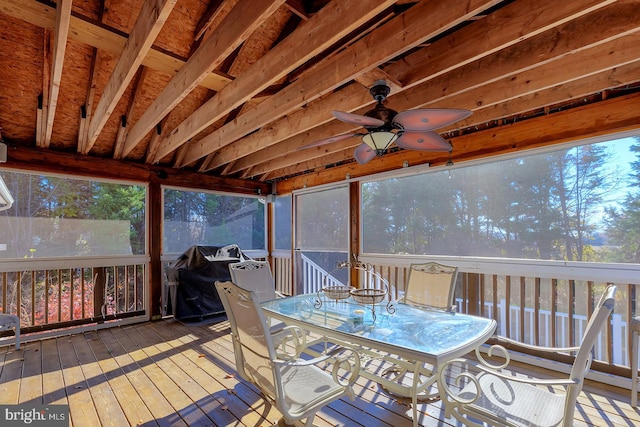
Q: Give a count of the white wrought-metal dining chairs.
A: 4